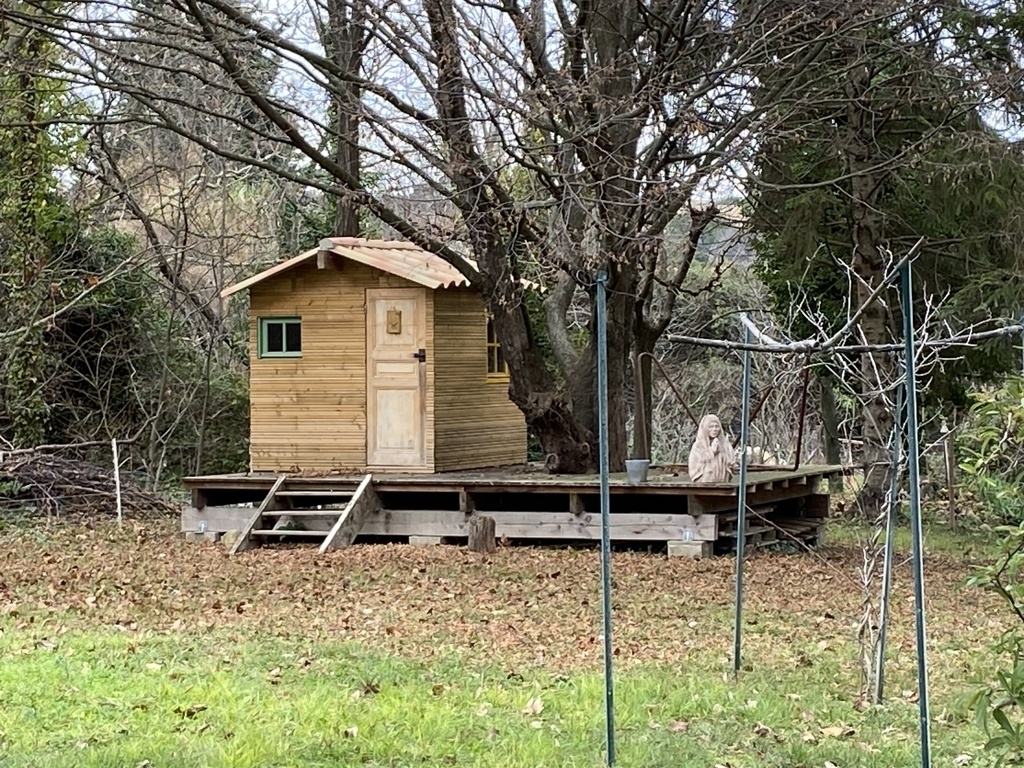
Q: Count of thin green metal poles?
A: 4